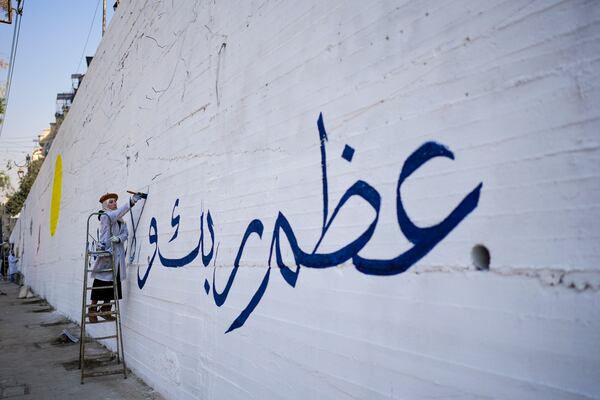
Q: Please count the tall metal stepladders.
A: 1